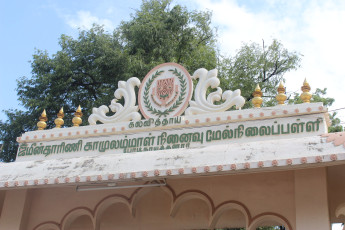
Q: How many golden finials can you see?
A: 6